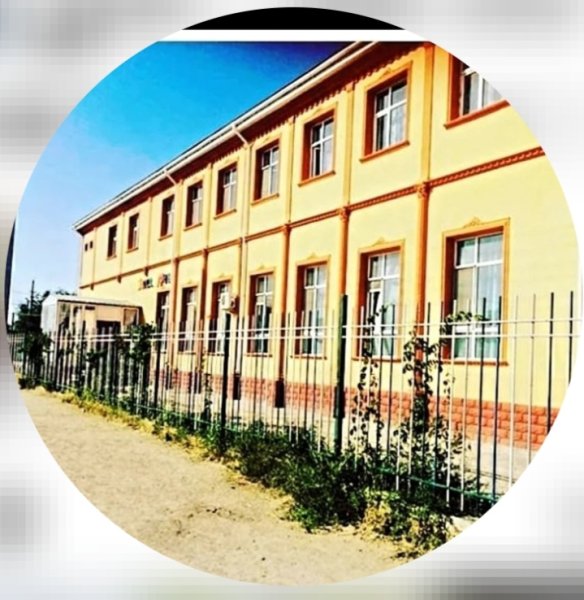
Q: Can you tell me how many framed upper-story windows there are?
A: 9